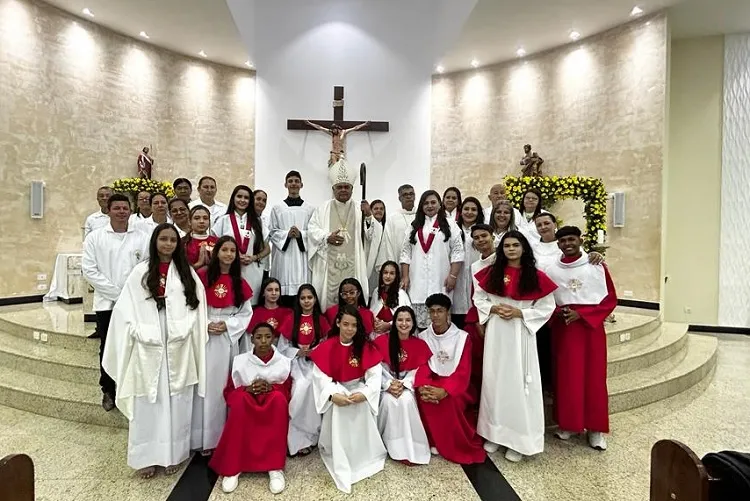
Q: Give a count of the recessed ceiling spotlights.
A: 9